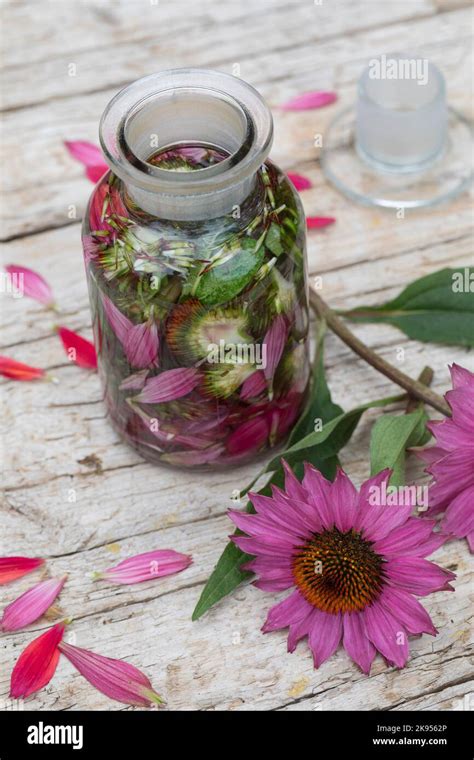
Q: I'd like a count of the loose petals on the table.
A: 13